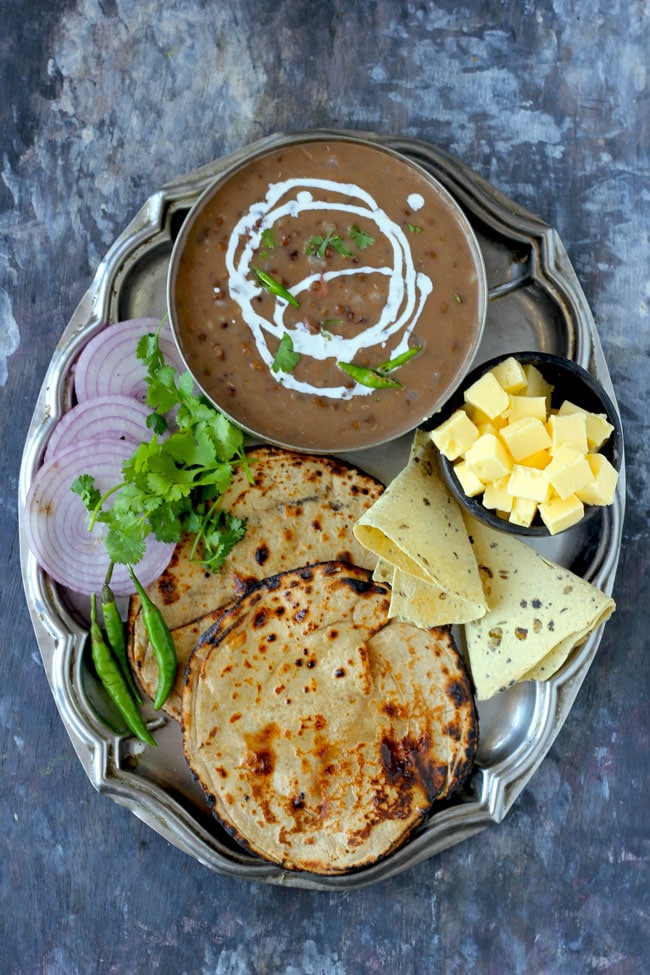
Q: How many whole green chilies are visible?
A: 3